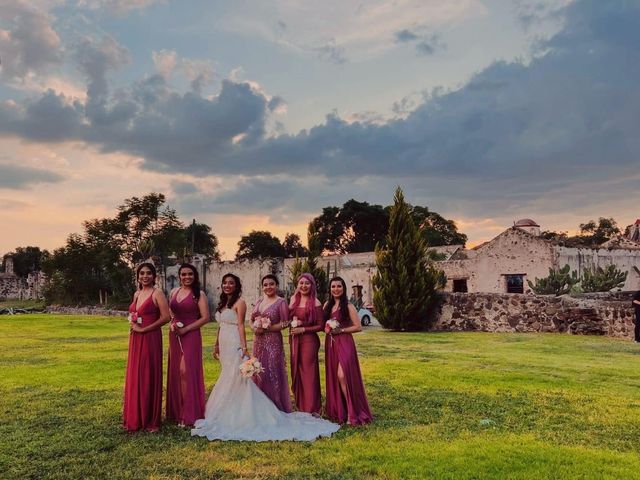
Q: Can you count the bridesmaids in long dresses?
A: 5